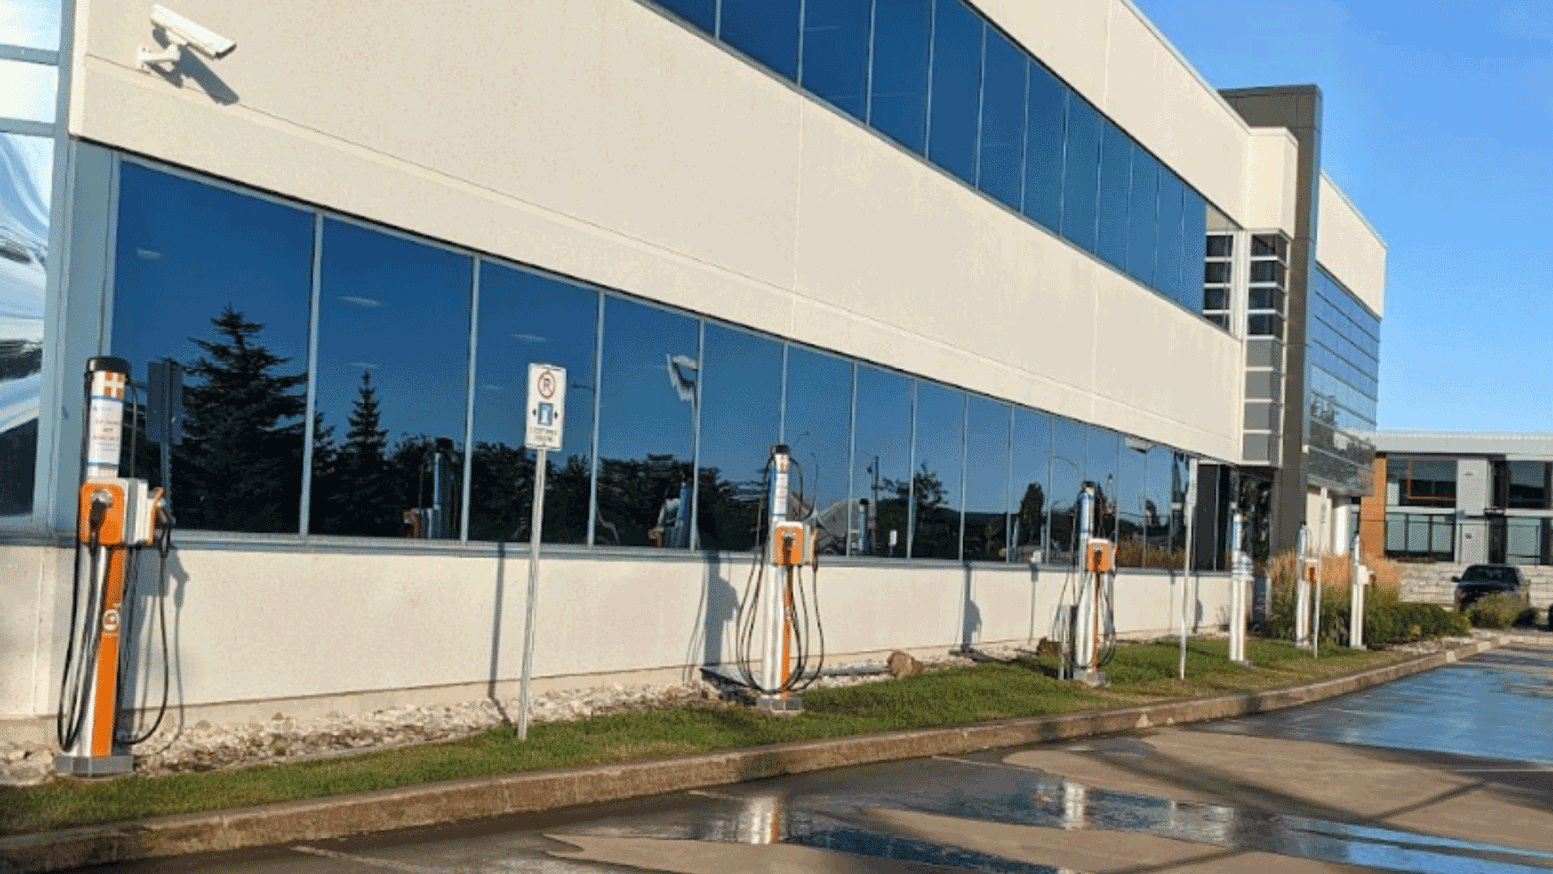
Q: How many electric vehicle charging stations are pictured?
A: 6